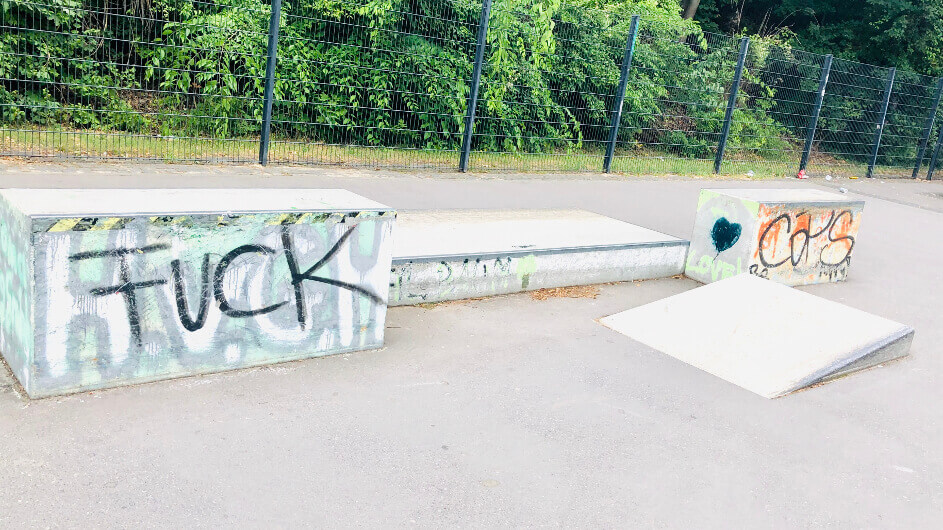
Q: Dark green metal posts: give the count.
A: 8